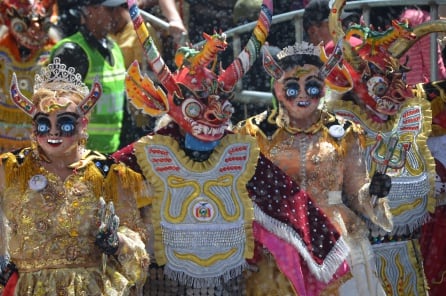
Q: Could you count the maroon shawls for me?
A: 1